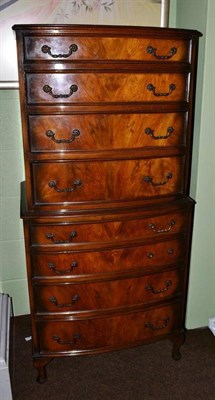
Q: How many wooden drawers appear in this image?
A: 8